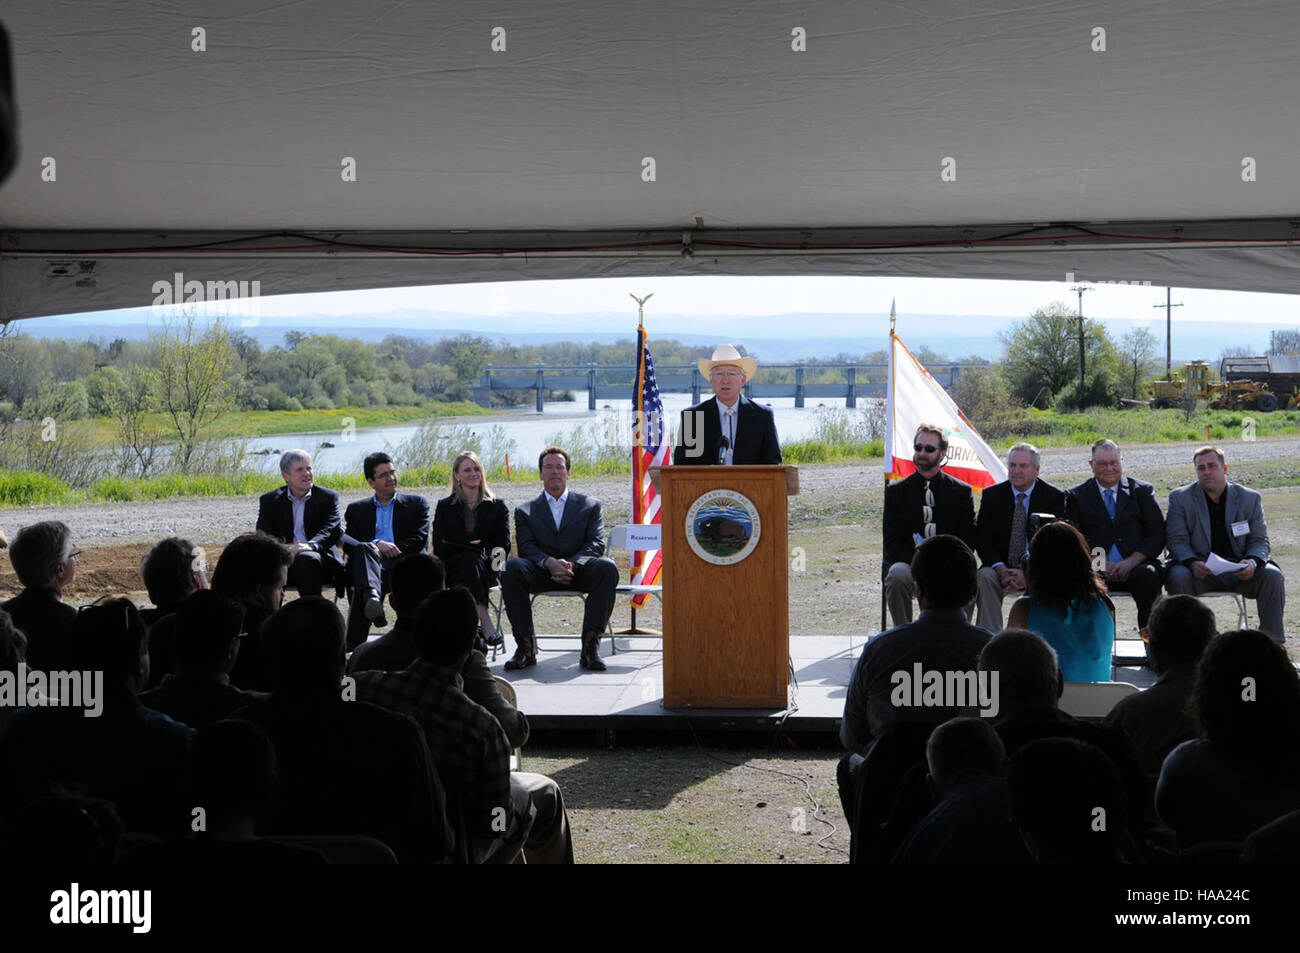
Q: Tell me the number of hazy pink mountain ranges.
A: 0